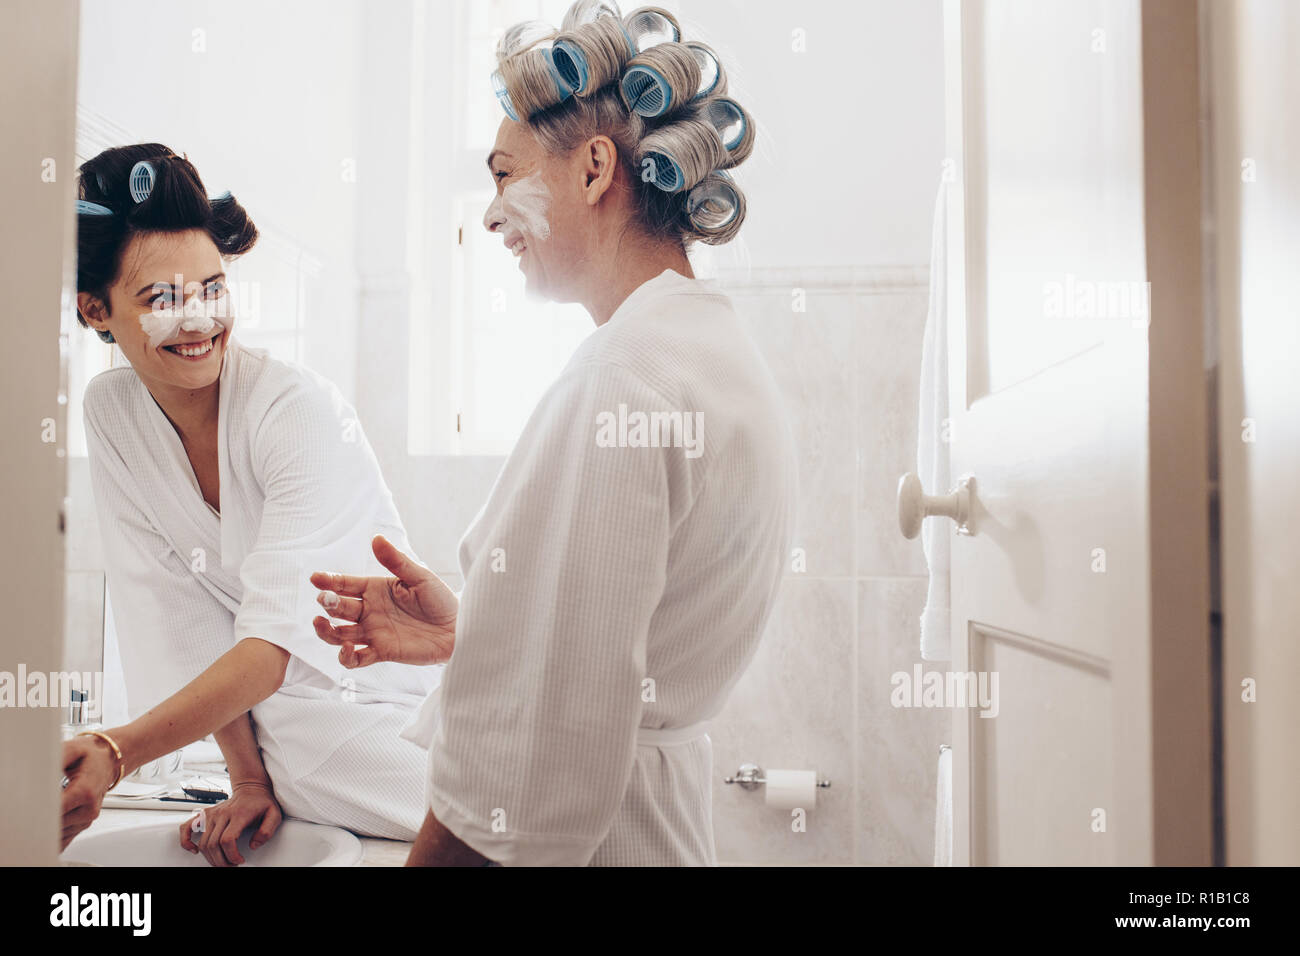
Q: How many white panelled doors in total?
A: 1